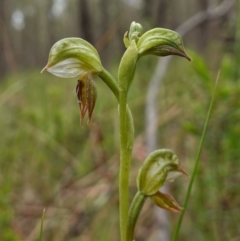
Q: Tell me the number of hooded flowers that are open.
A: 2